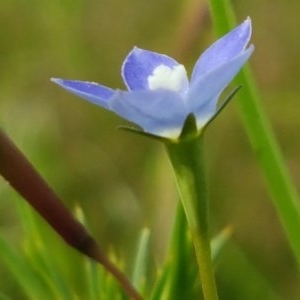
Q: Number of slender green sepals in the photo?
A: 3